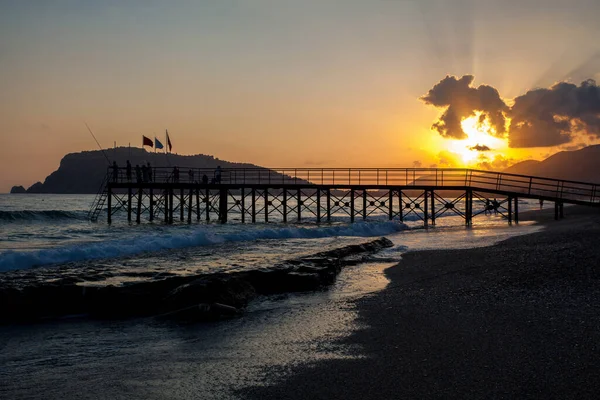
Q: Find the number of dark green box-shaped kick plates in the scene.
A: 0